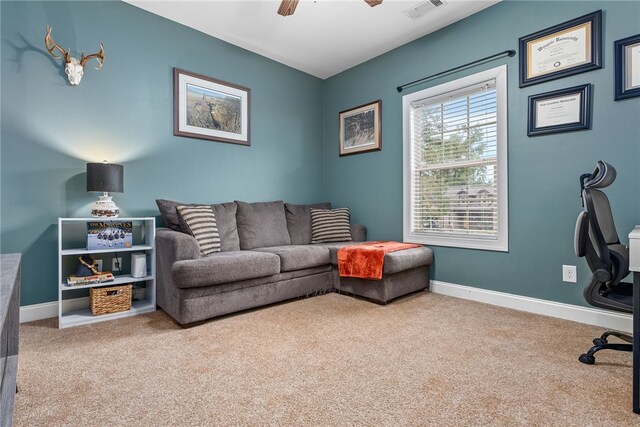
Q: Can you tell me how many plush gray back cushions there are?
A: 3